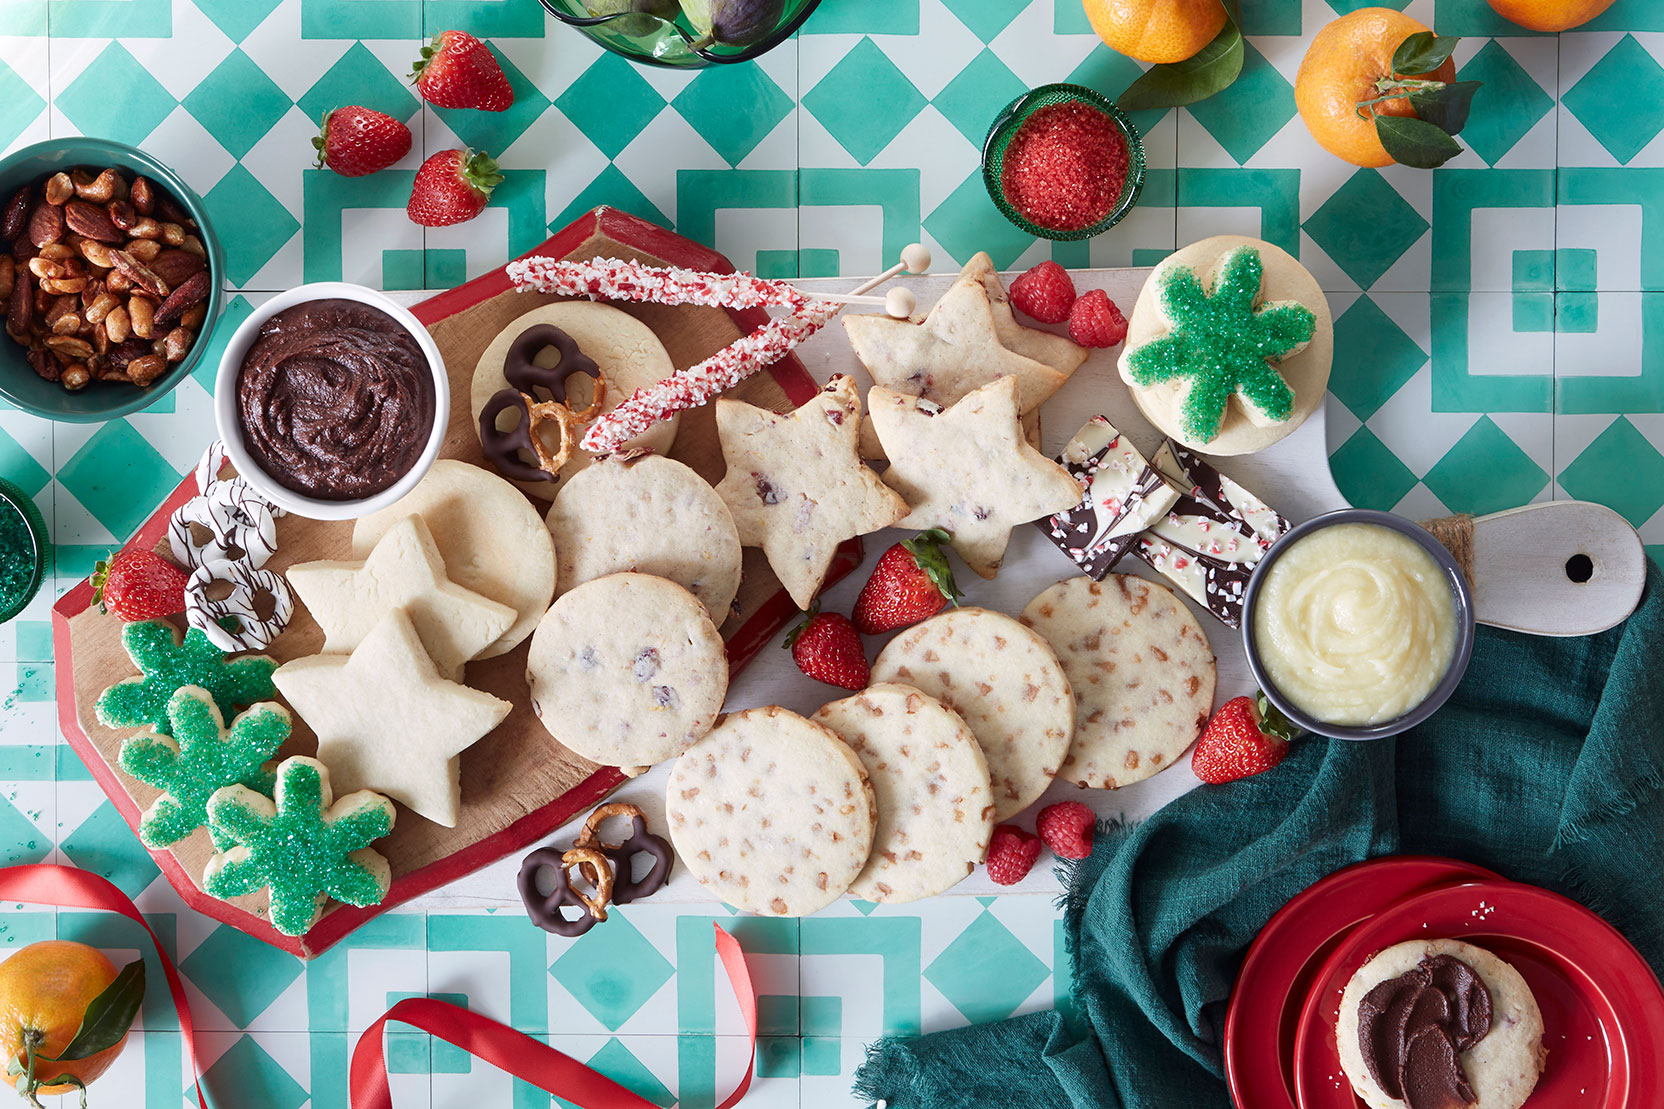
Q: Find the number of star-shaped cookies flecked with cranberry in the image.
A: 4